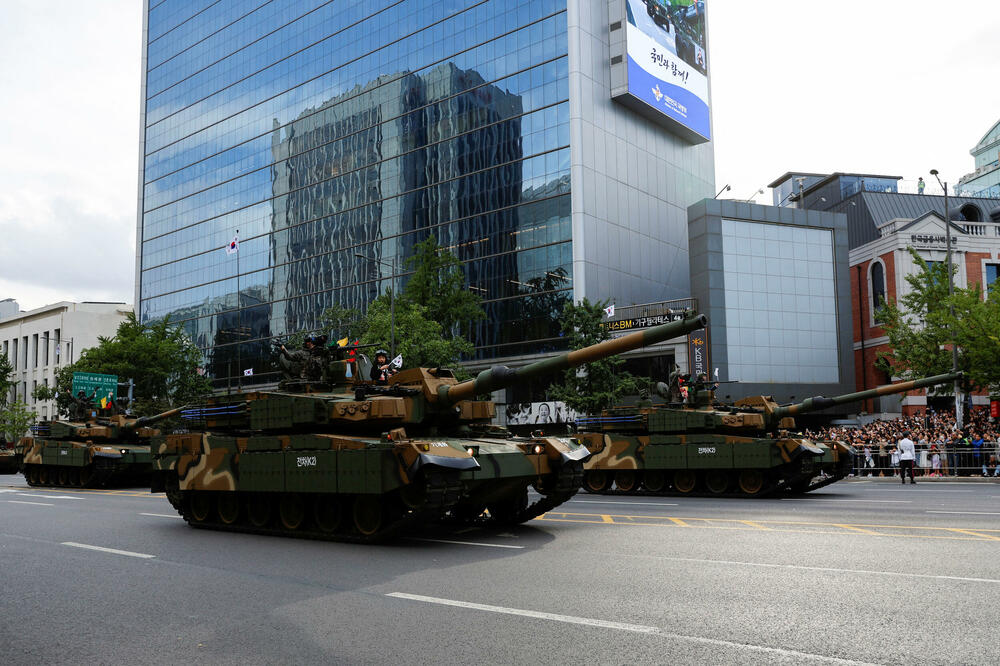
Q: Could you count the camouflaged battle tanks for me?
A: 3